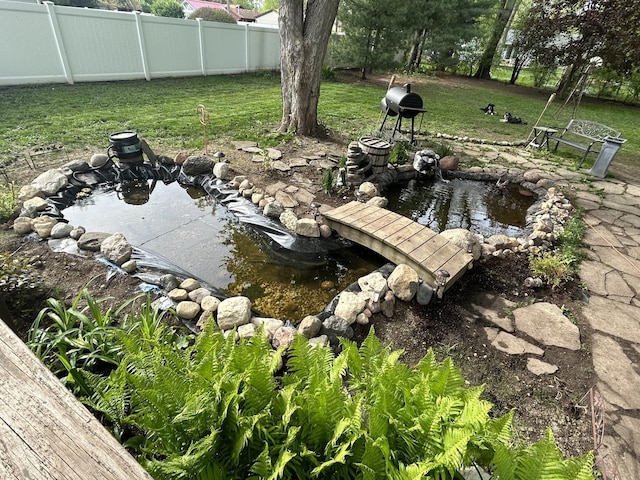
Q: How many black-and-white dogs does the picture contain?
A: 2